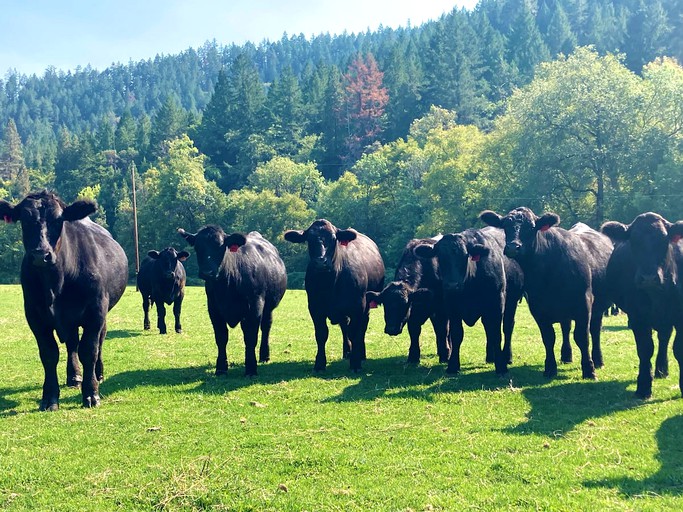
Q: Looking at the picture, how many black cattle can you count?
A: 8